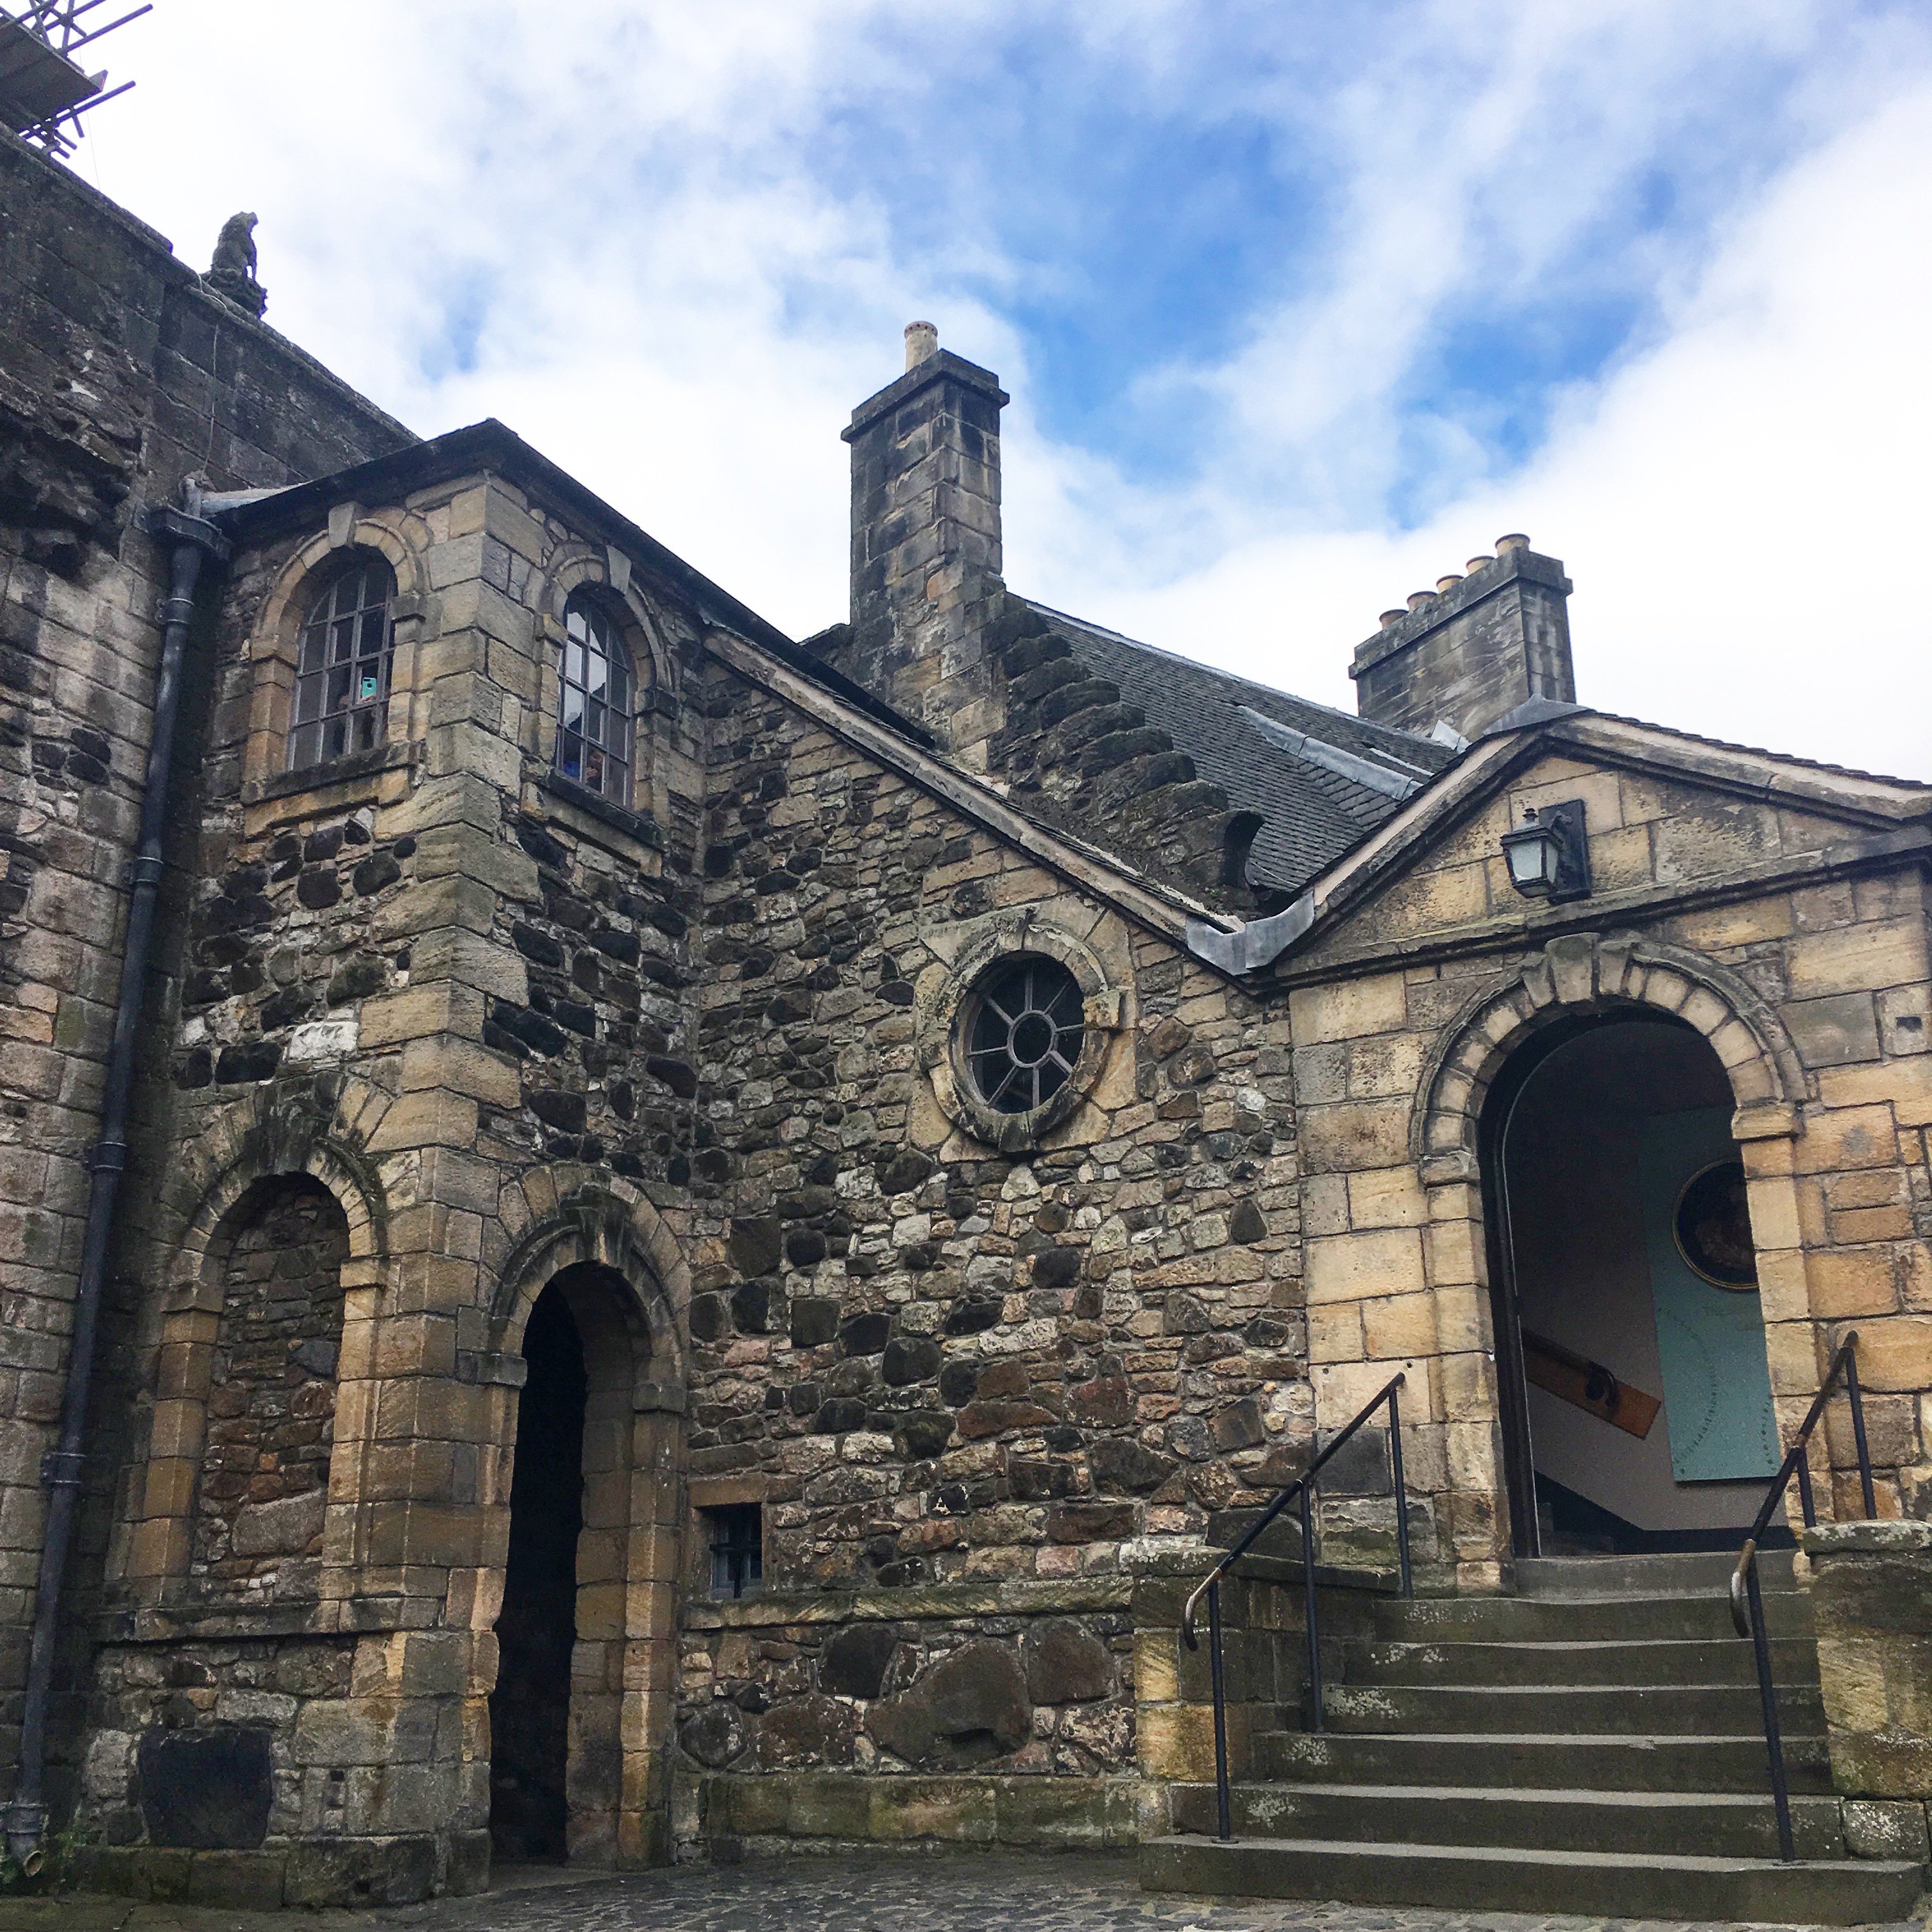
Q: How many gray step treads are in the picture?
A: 7